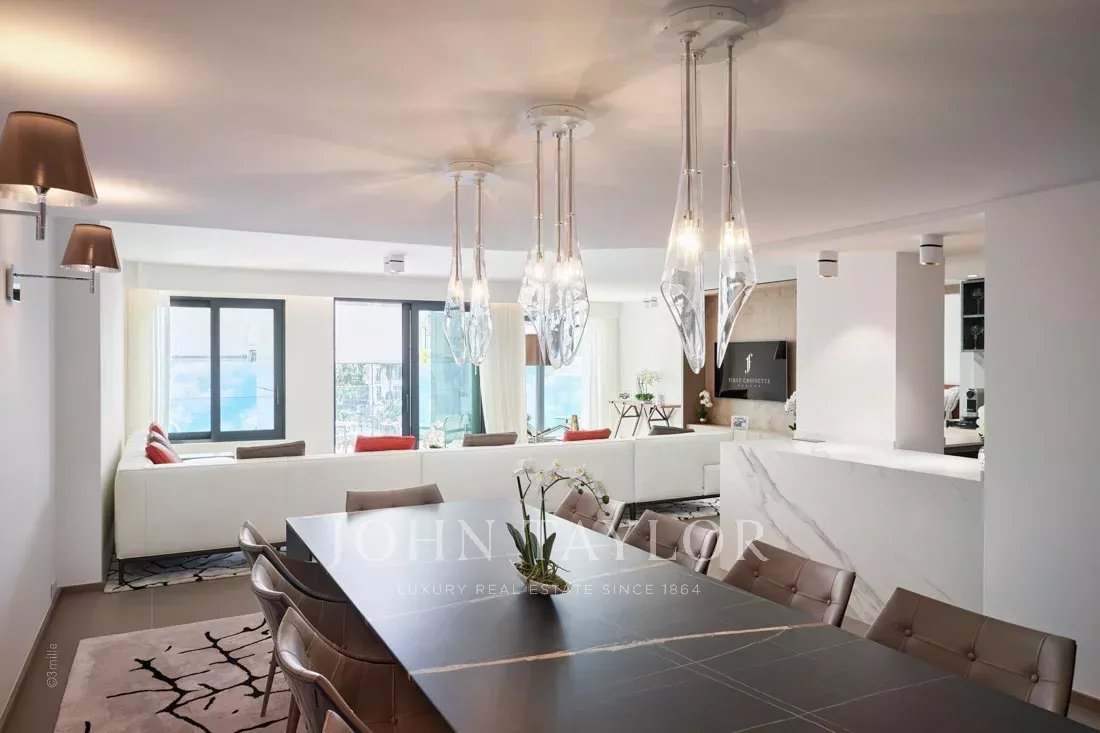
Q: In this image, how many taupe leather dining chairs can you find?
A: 9